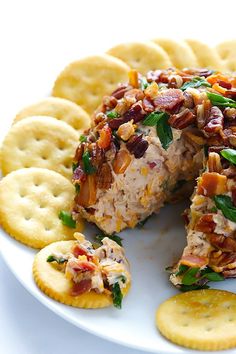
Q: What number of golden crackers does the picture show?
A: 10